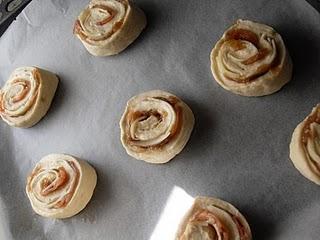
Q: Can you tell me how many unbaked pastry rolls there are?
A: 7